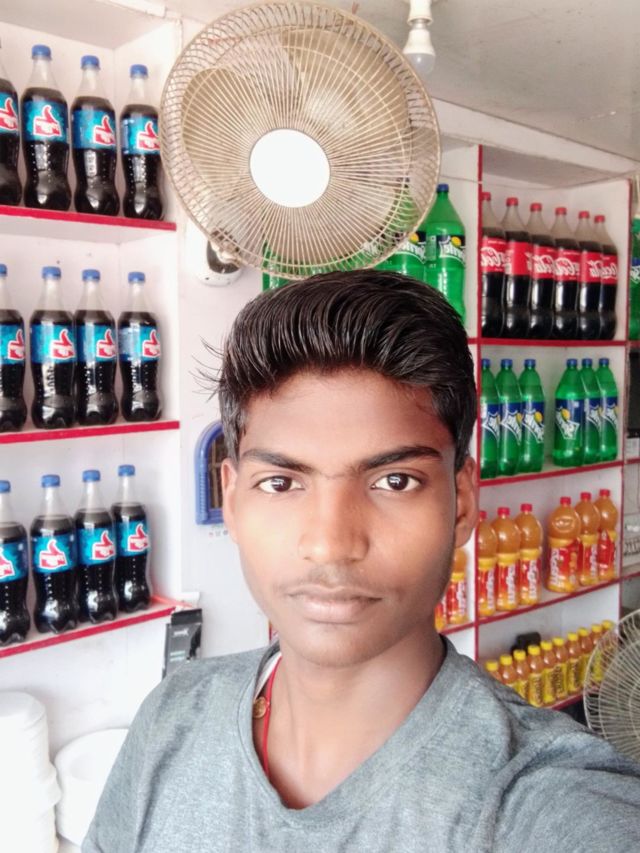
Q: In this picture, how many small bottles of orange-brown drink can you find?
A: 10